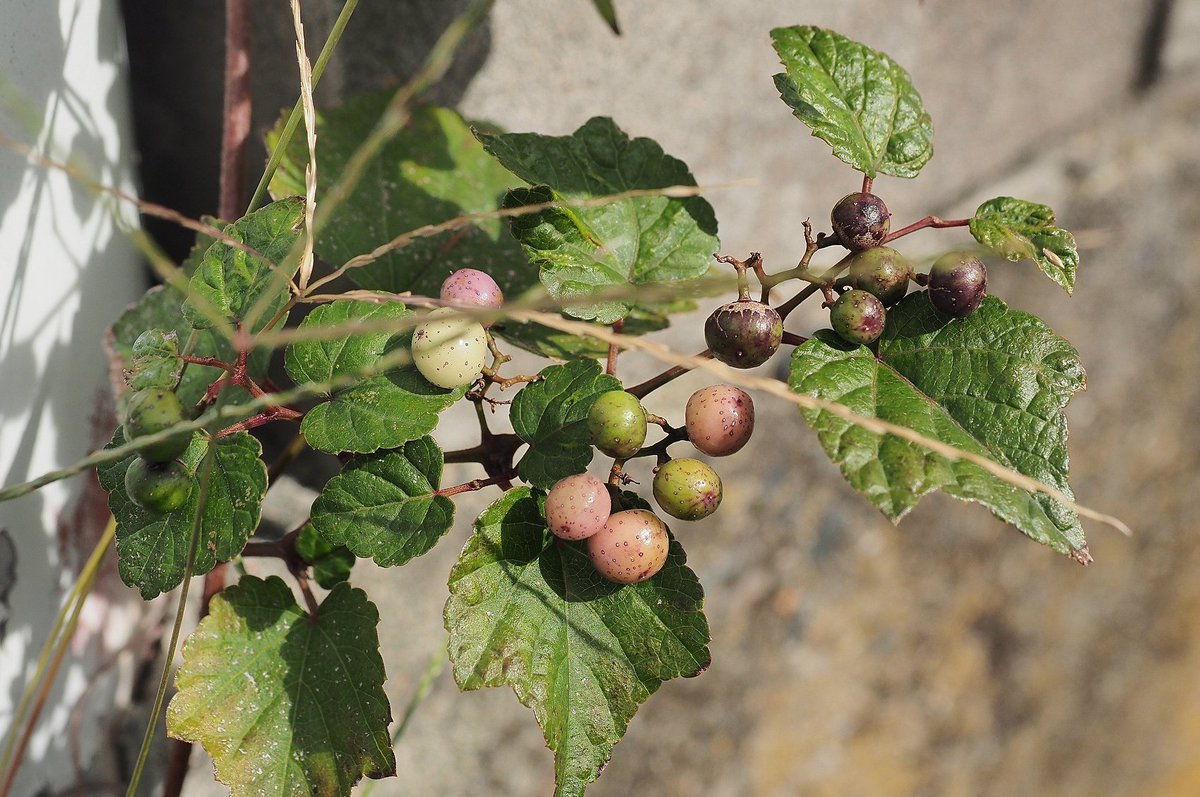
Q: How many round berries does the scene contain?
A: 14